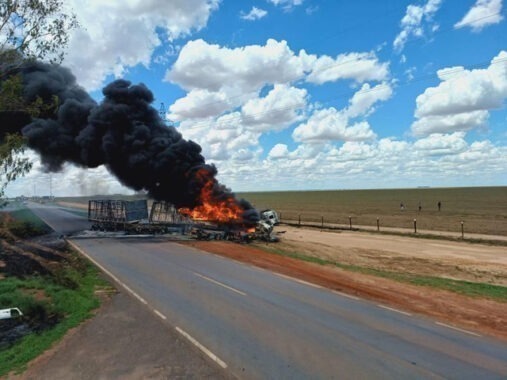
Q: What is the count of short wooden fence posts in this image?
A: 7